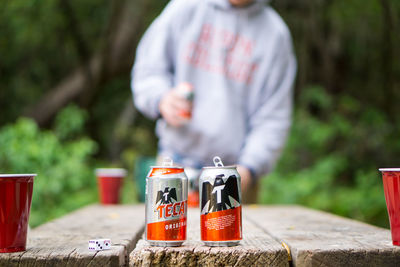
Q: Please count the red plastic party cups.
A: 3